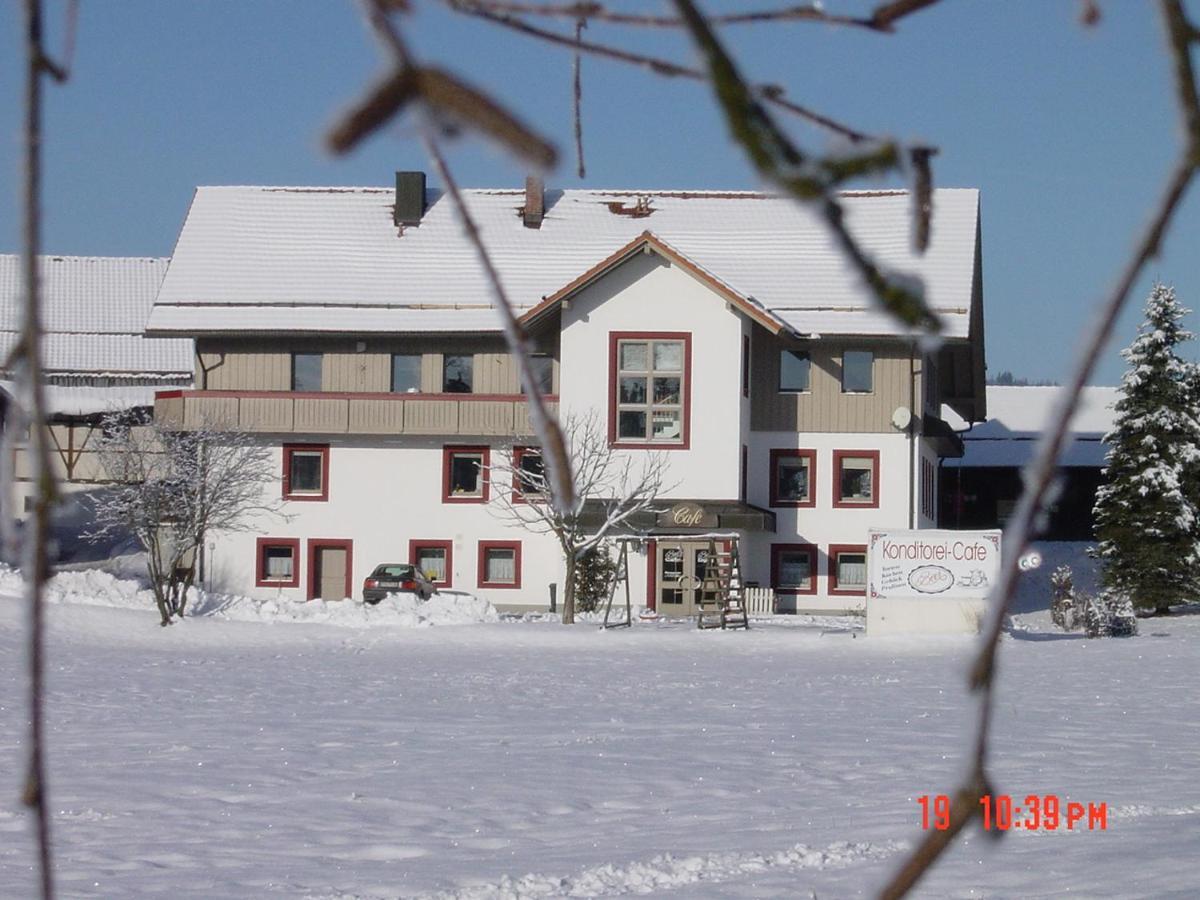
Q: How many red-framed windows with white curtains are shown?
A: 5